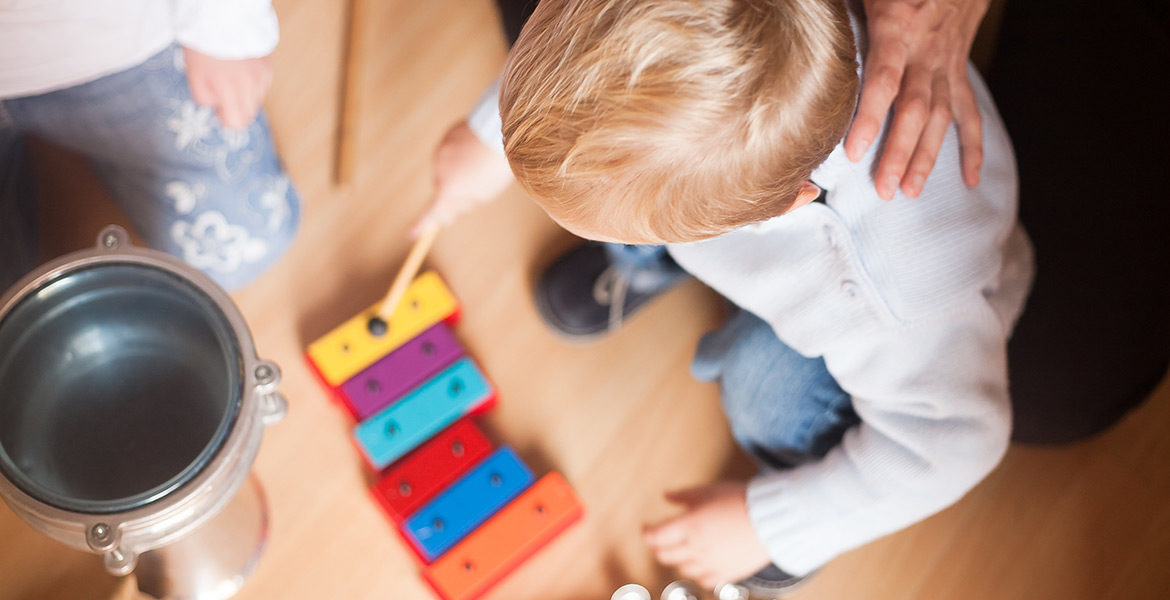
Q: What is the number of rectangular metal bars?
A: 6